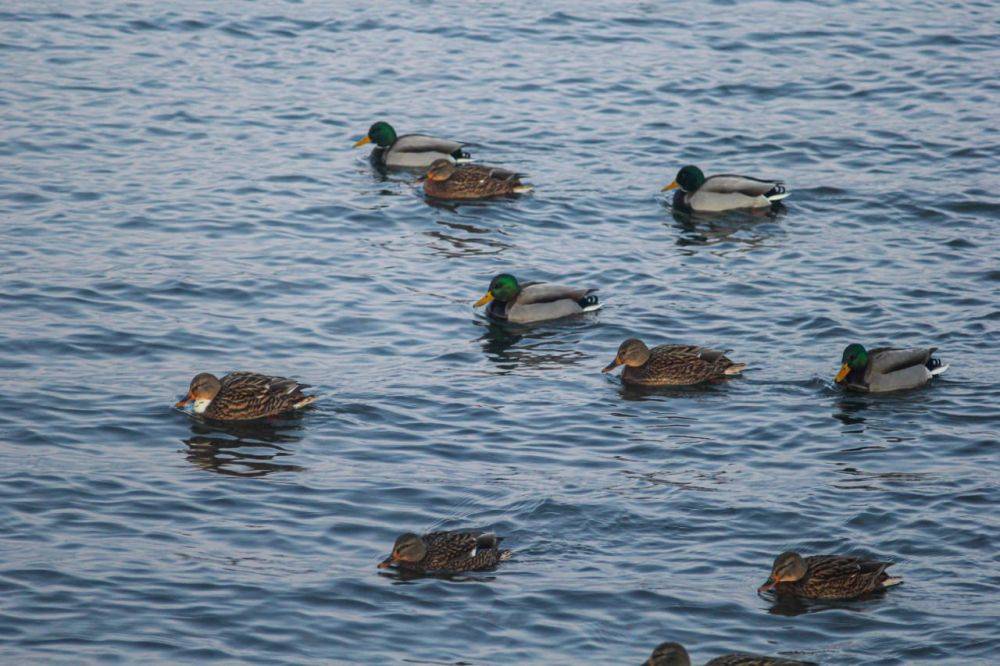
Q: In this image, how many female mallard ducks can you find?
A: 6